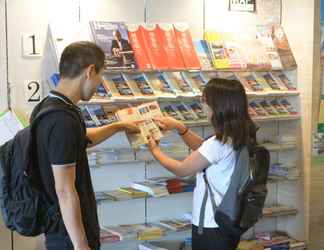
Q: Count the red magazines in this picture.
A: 4